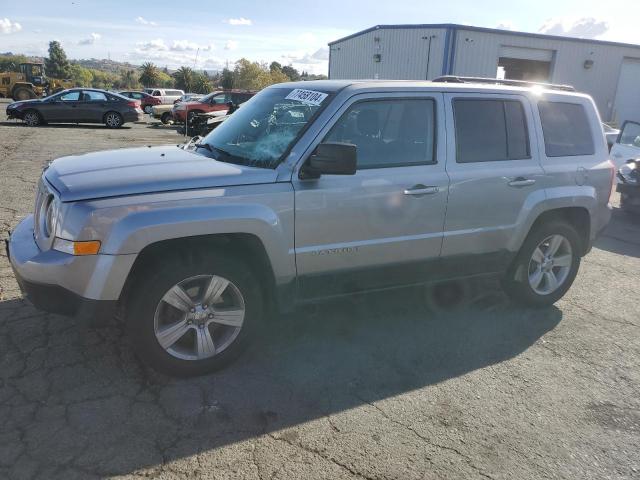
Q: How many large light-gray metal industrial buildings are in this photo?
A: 1